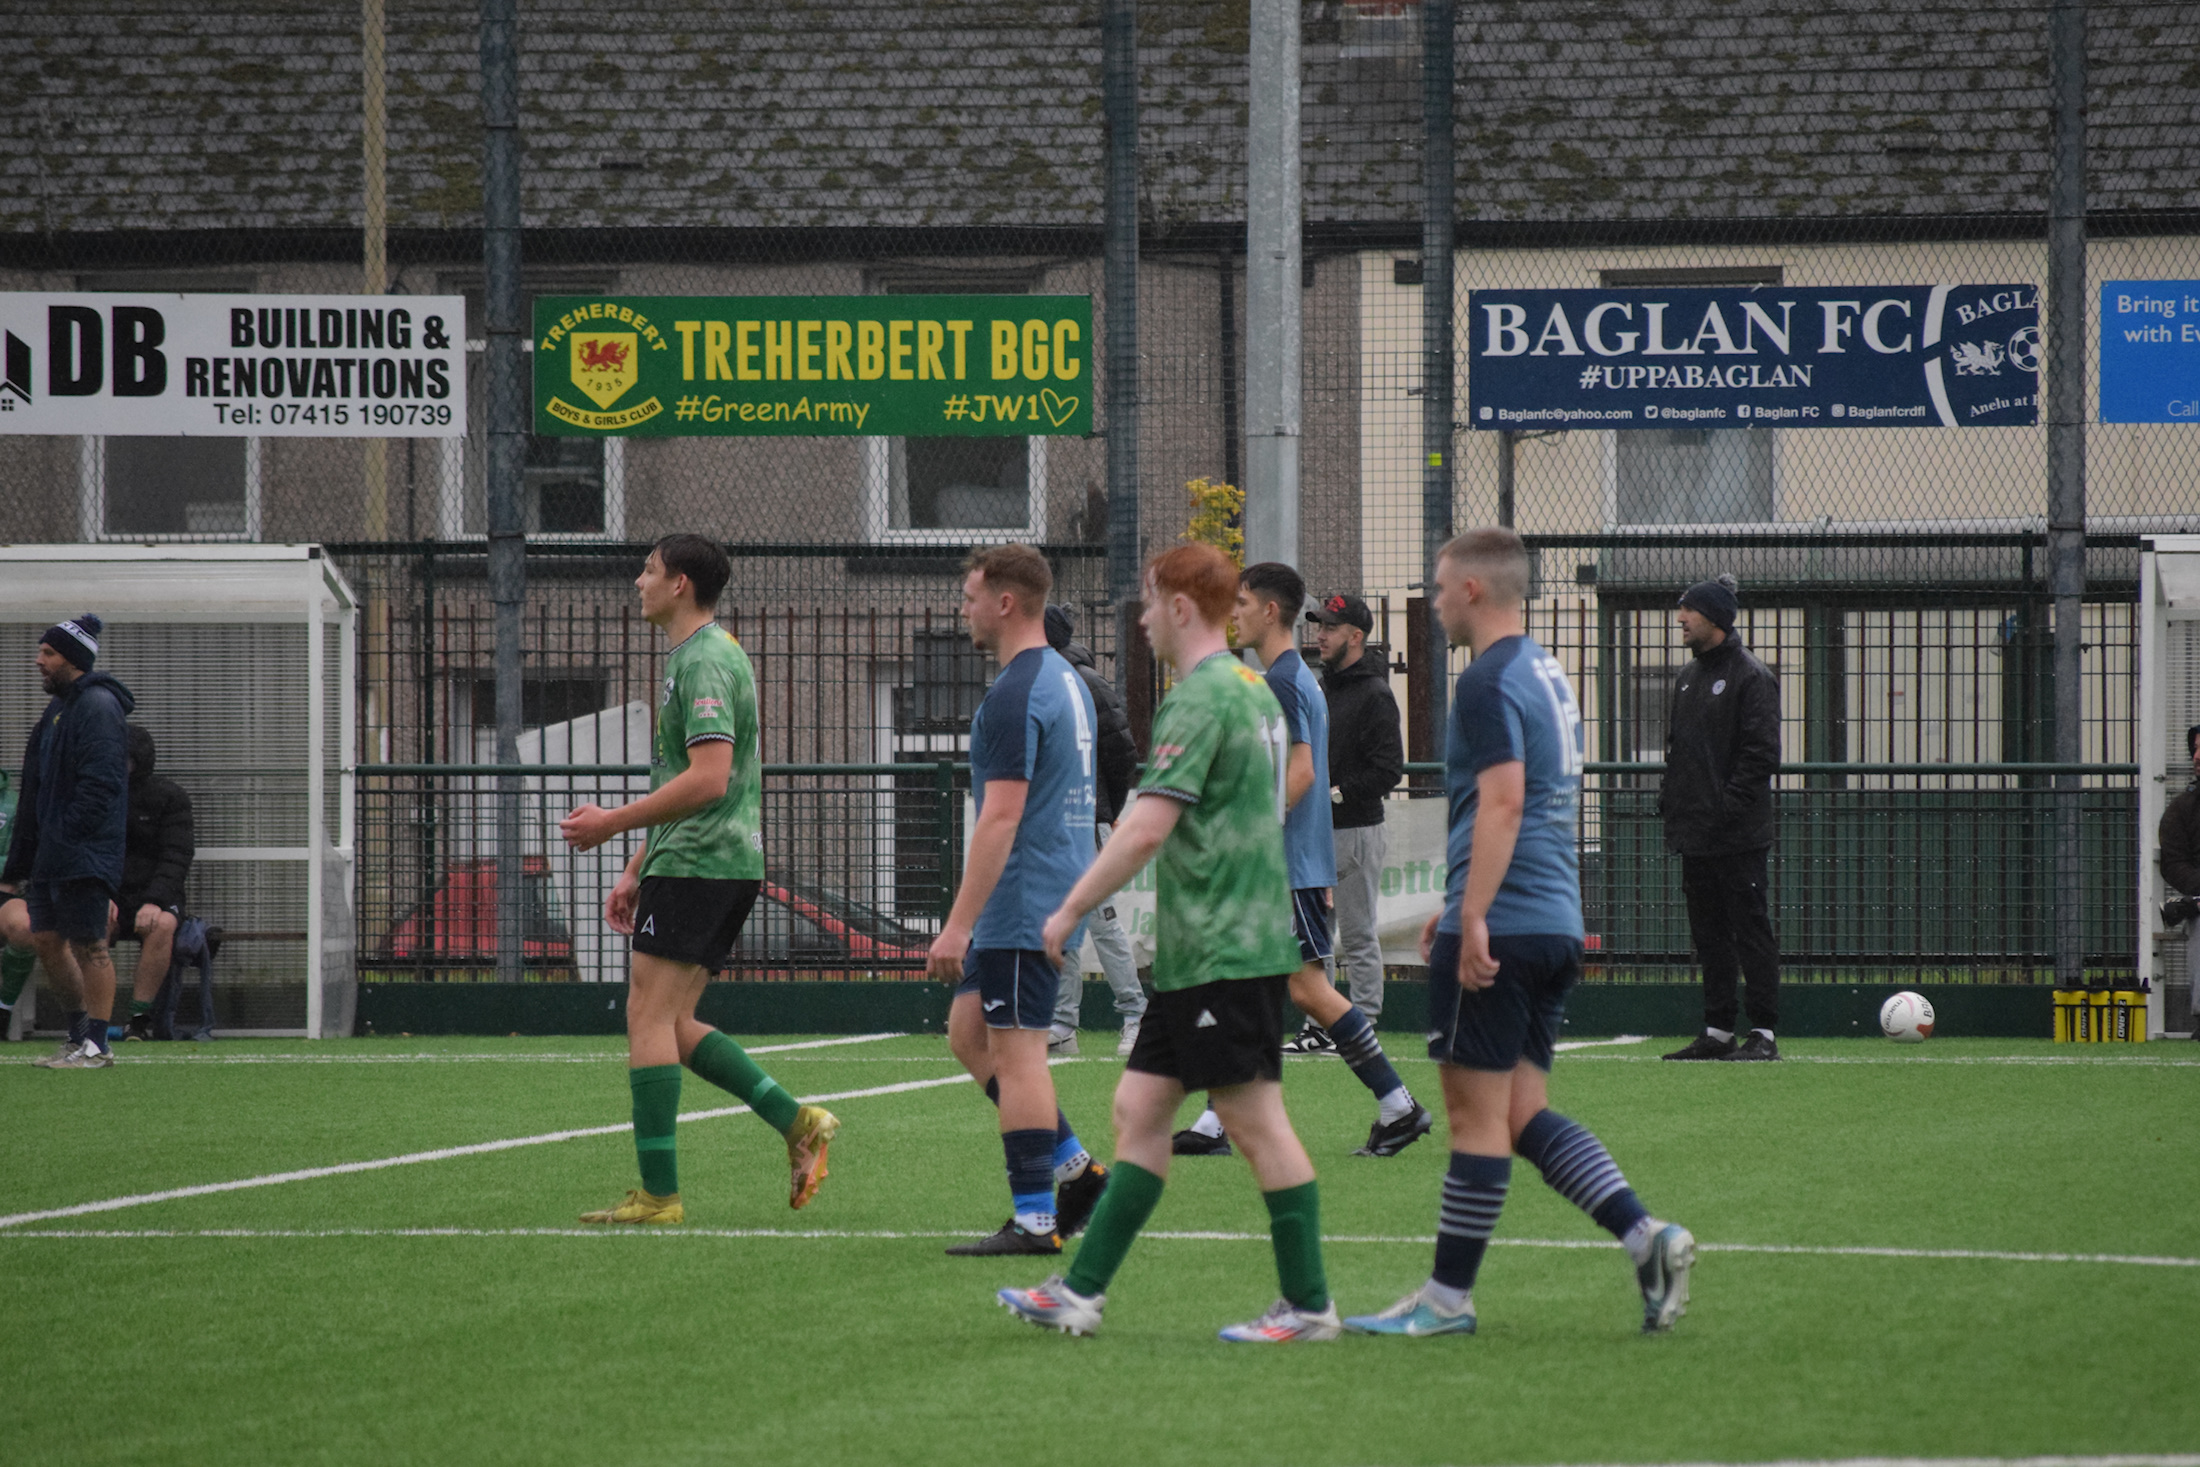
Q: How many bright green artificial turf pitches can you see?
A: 1